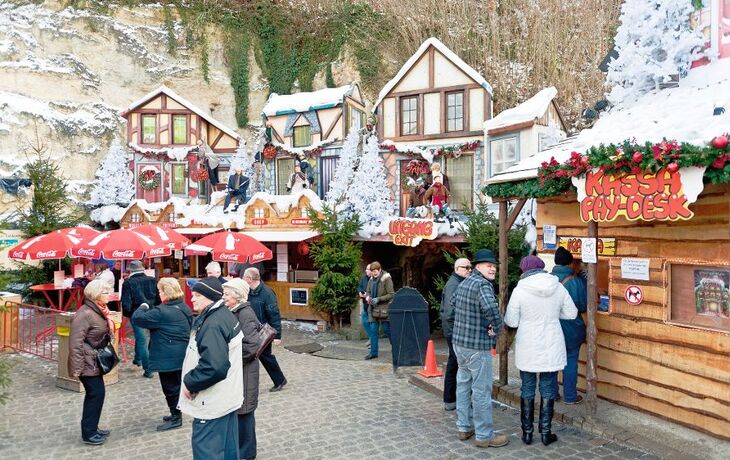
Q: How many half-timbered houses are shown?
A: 3